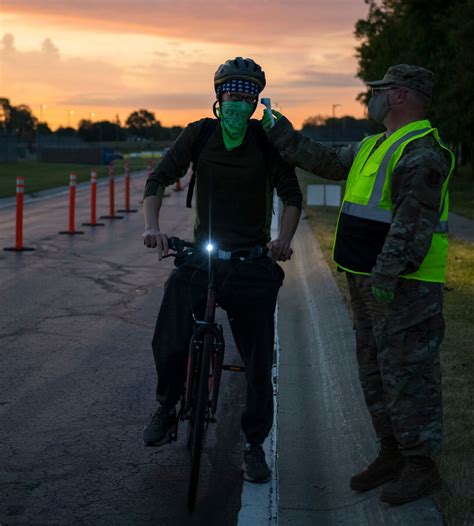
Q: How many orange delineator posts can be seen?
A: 7